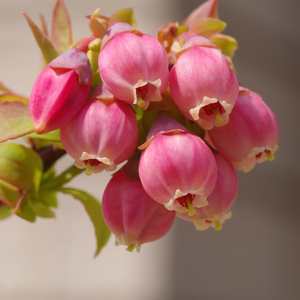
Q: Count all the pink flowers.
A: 8